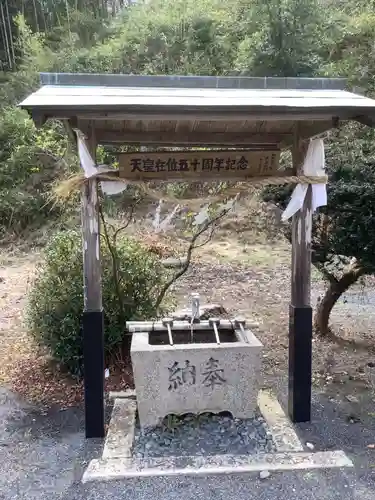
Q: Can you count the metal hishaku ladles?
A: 3